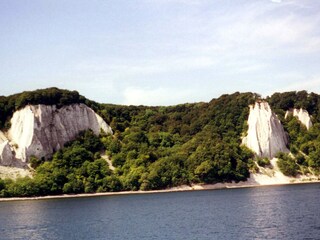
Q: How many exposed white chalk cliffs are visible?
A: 3